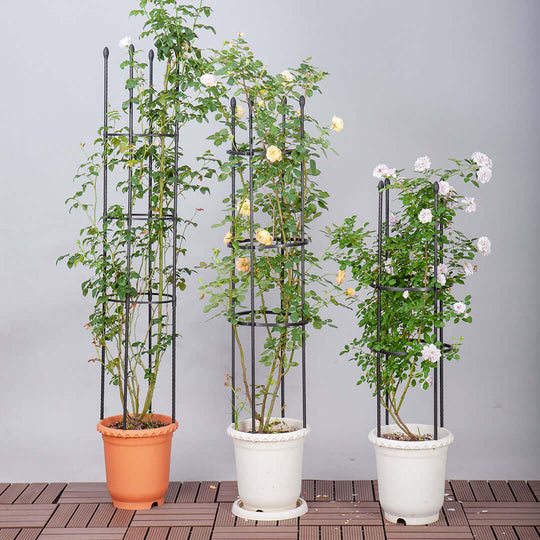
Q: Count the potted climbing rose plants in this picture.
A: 3